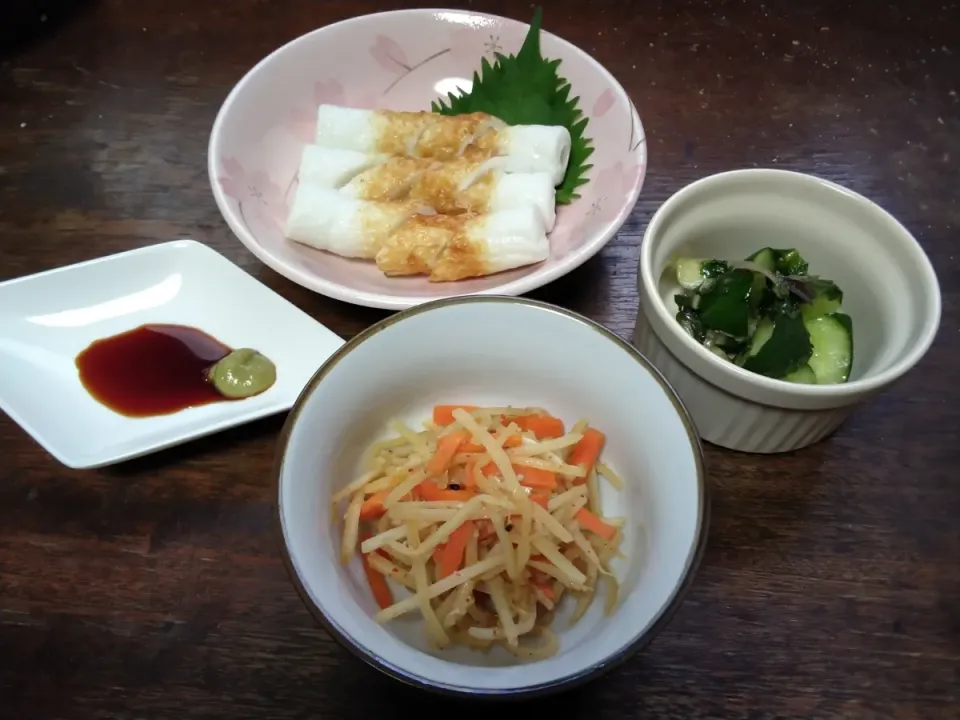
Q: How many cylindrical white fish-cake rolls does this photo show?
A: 3